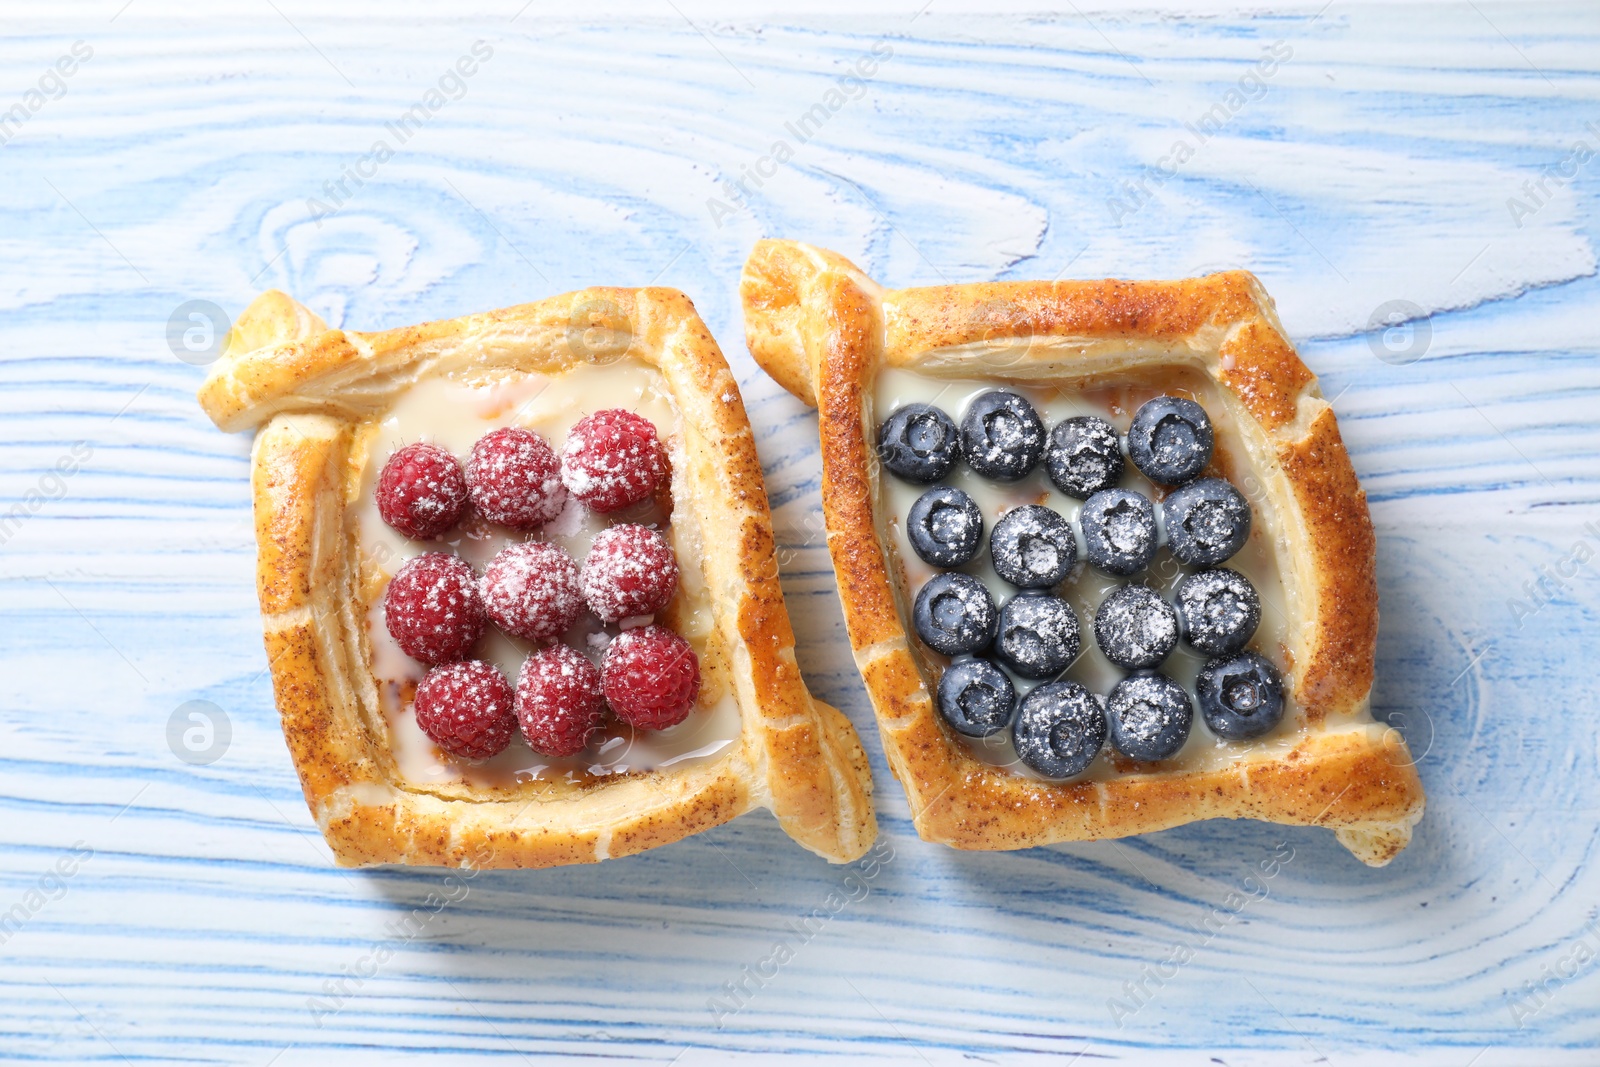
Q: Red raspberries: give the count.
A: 9